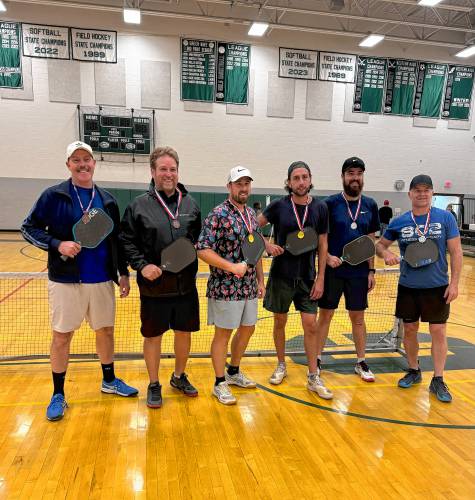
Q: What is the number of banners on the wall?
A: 11